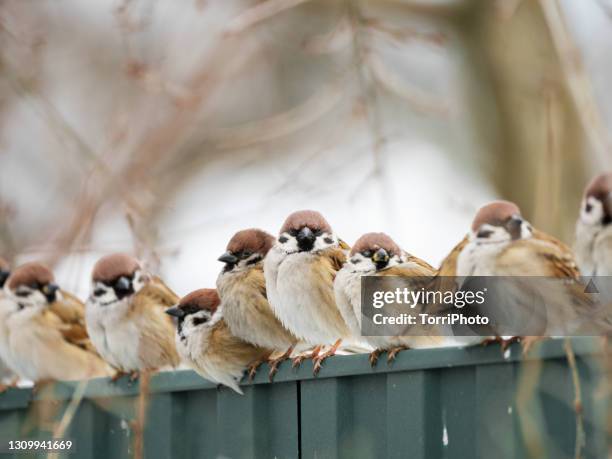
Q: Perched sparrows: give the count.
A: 9